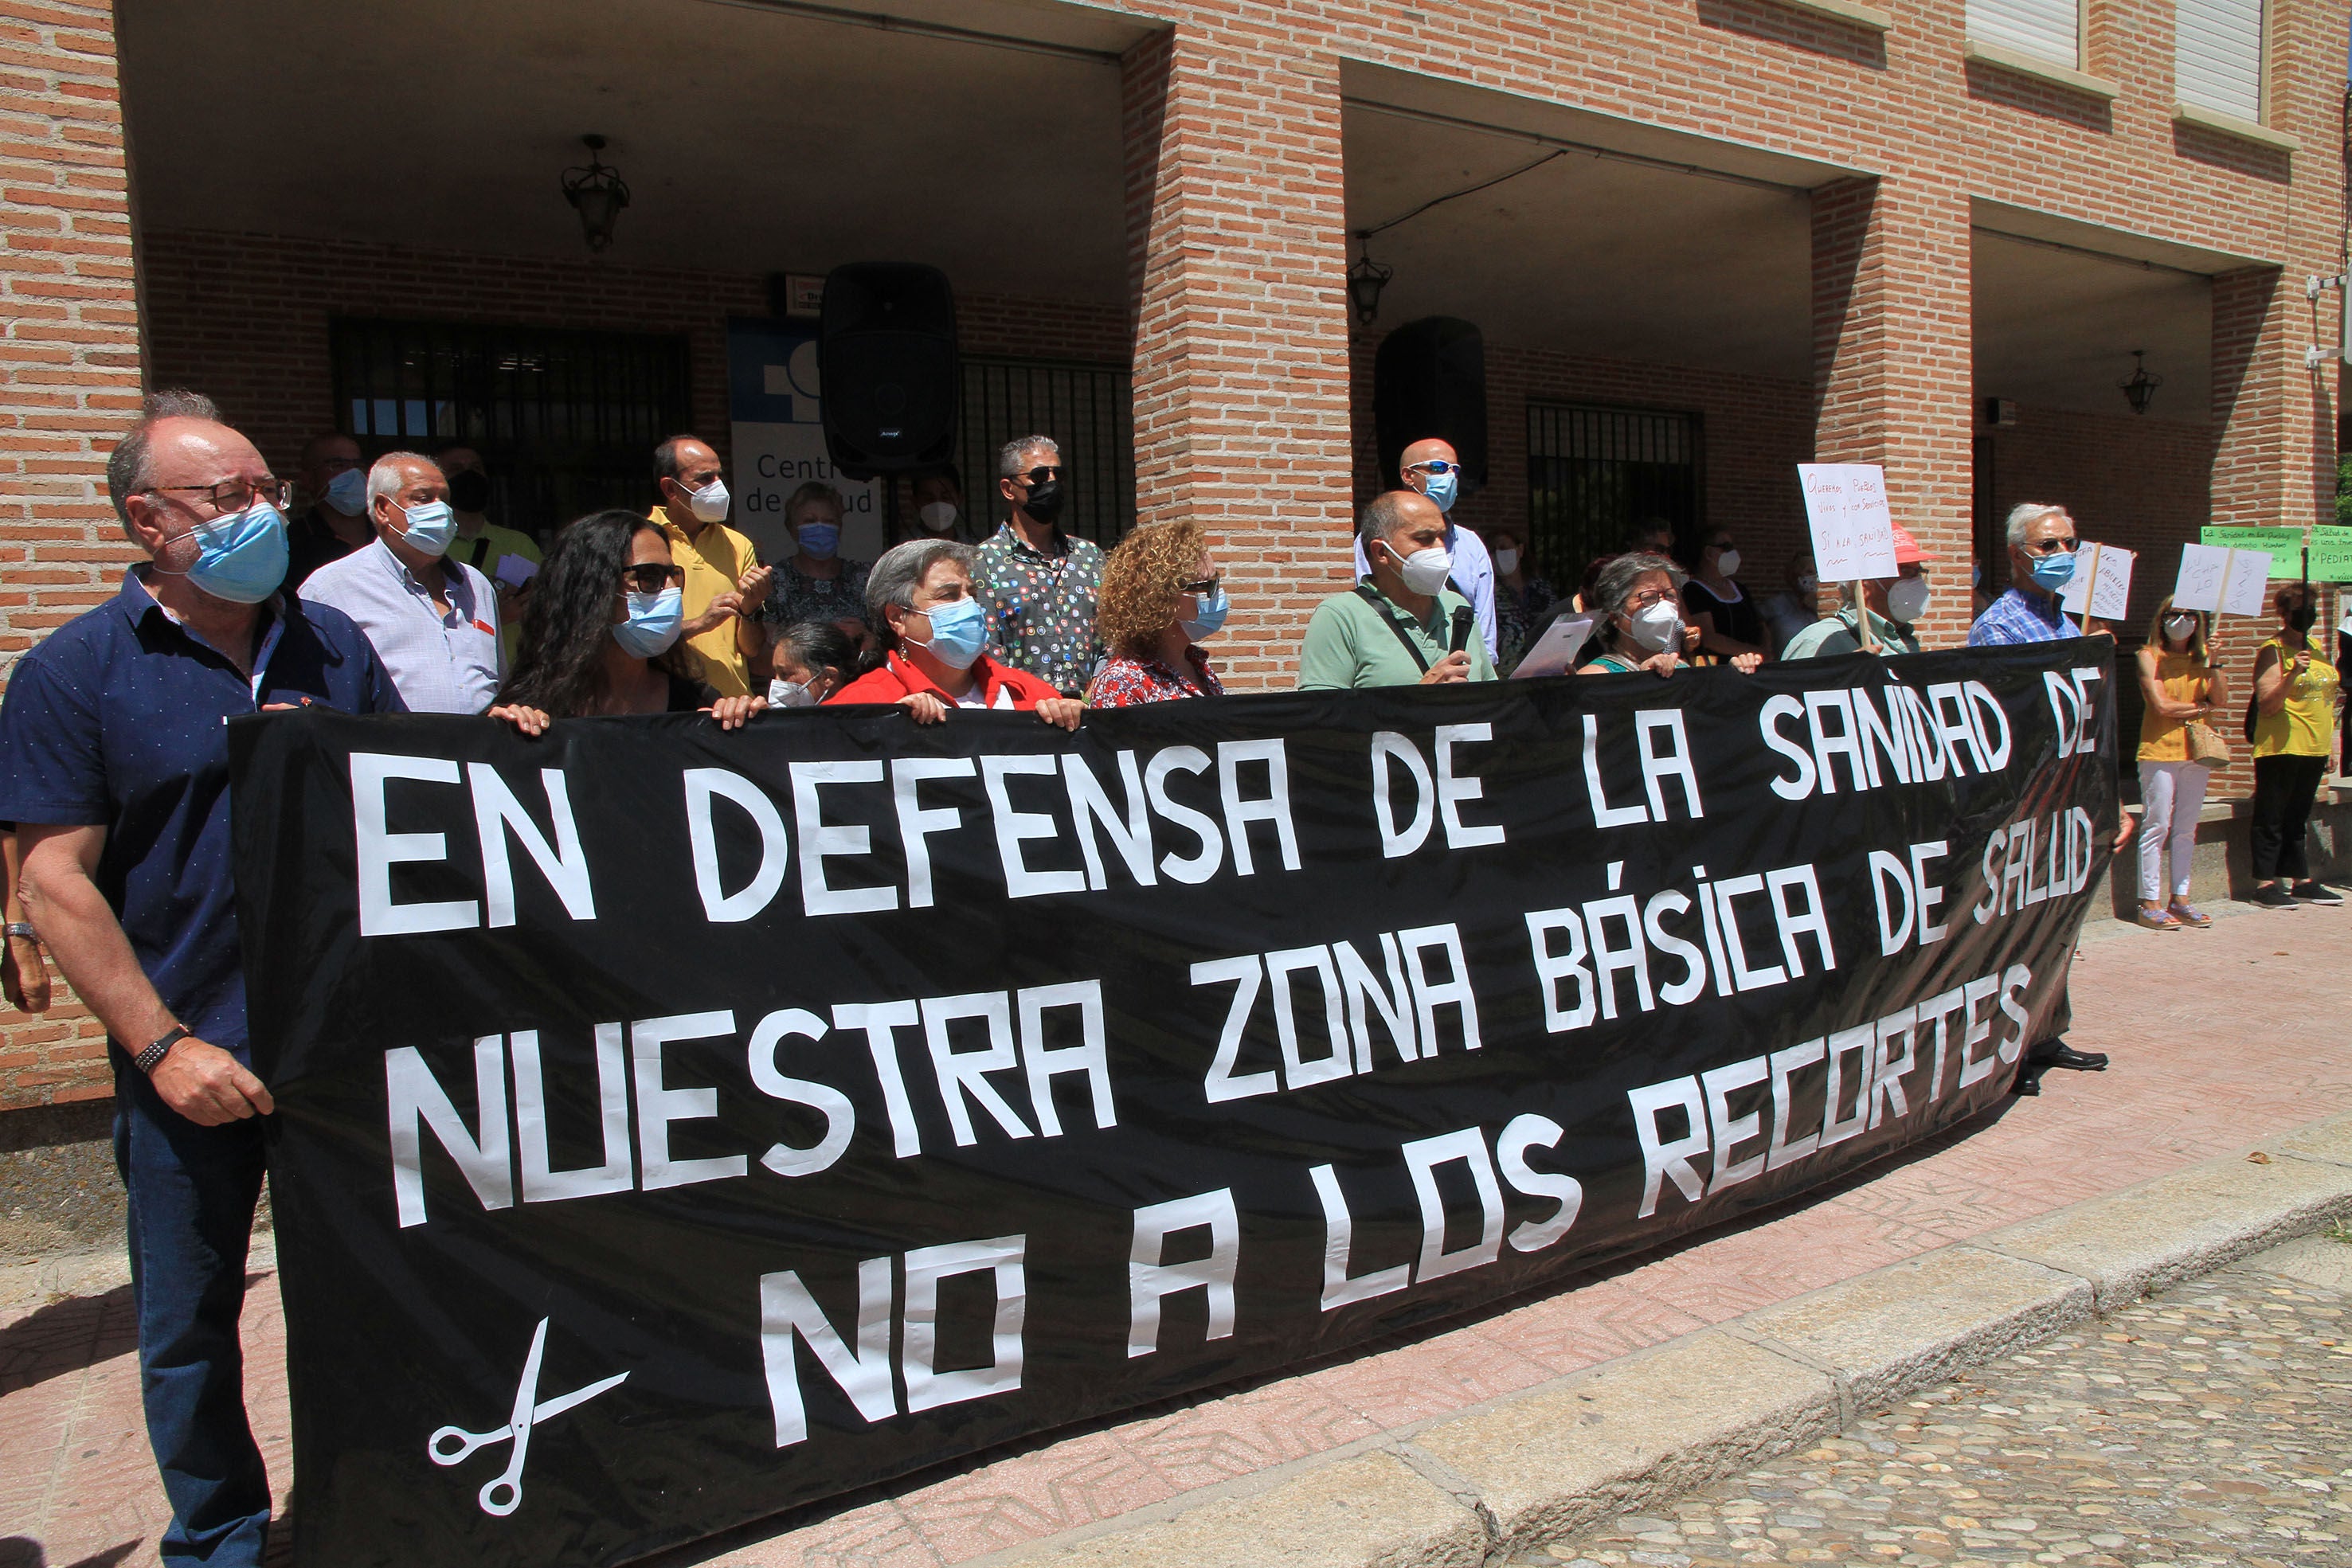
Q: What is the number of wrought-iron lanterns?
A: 3